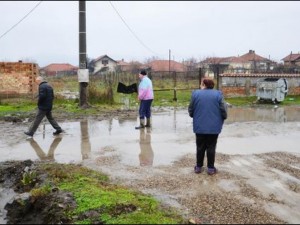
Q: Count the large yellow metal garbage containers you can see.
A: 0